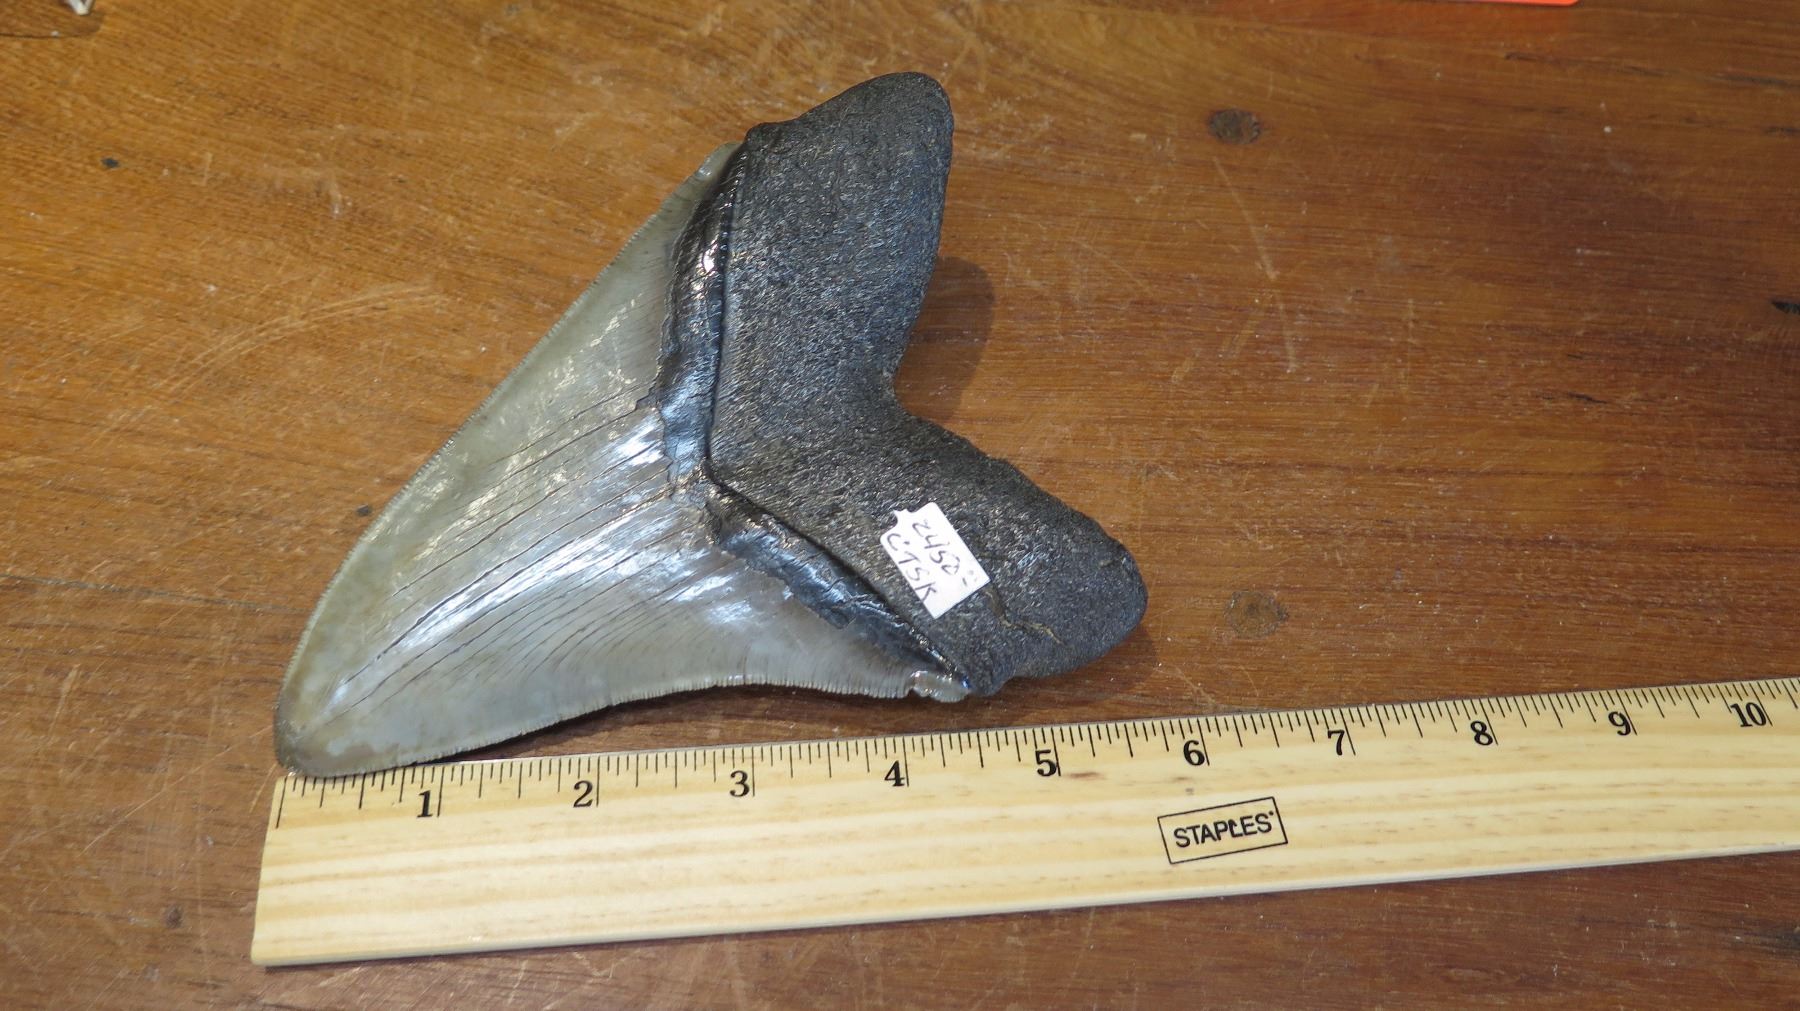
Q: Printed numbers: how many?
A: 10